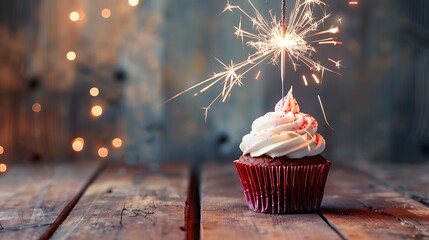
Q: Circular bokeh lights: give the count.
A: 12